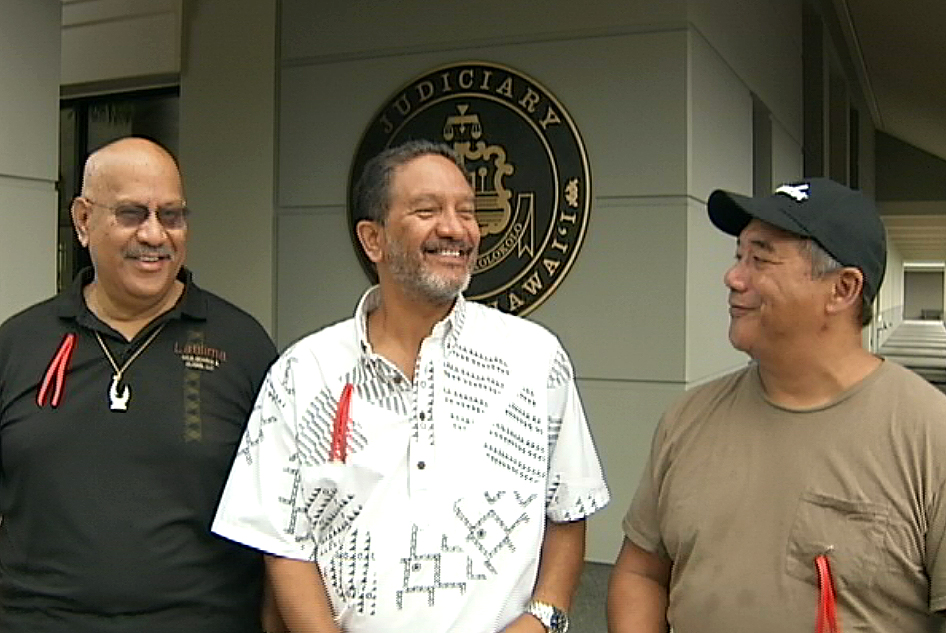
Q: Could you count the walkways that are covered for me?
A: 1